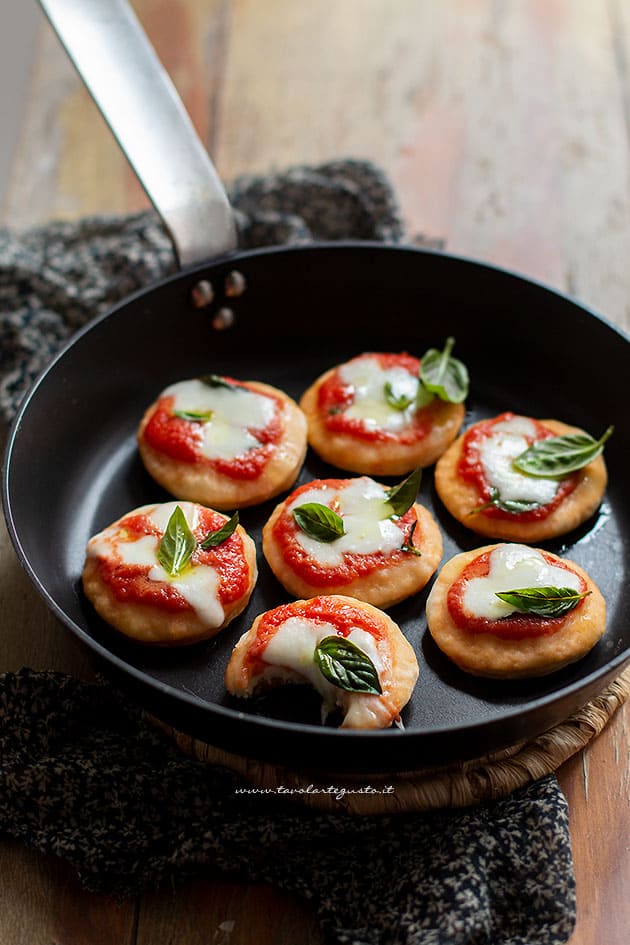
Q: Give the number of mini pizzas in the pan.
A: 7